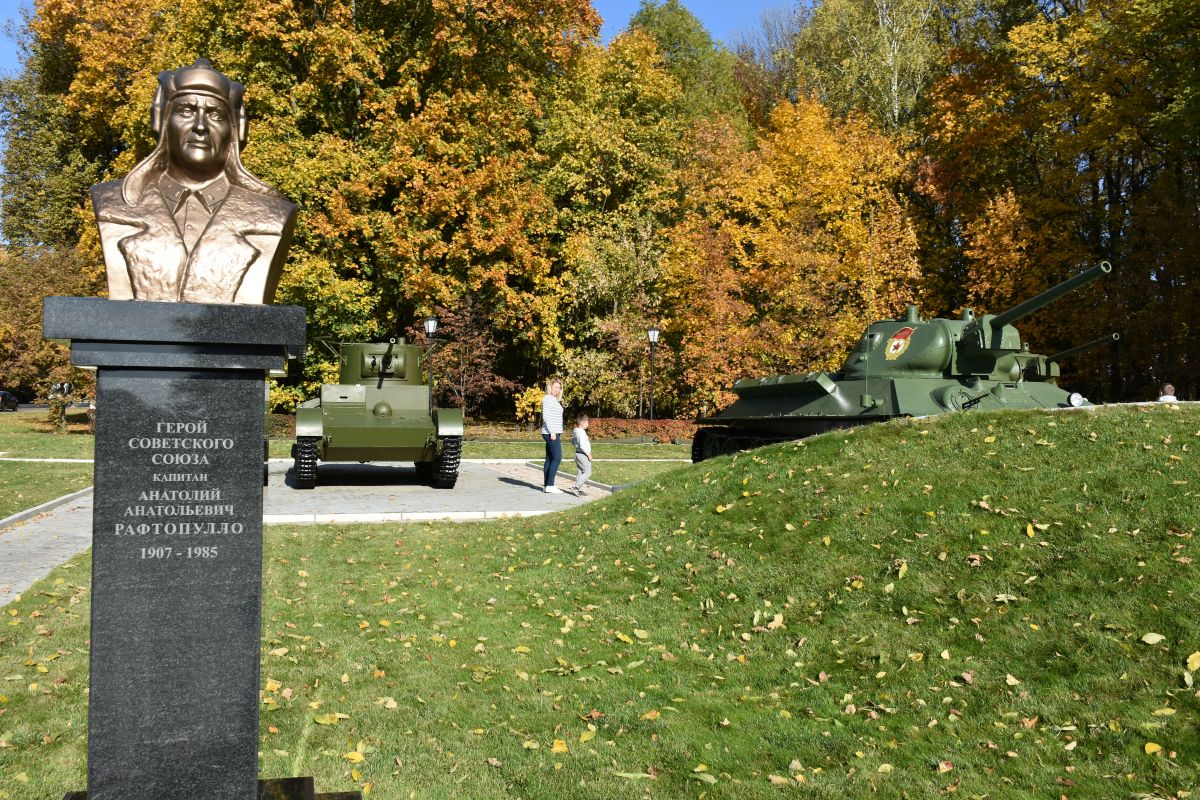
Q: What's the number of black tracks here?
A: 3